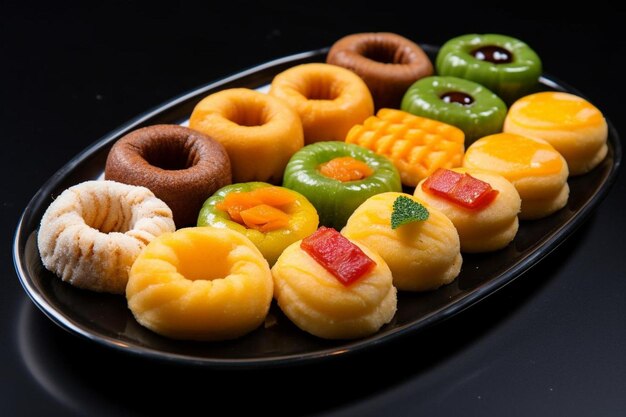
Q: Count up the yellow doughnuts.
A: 3